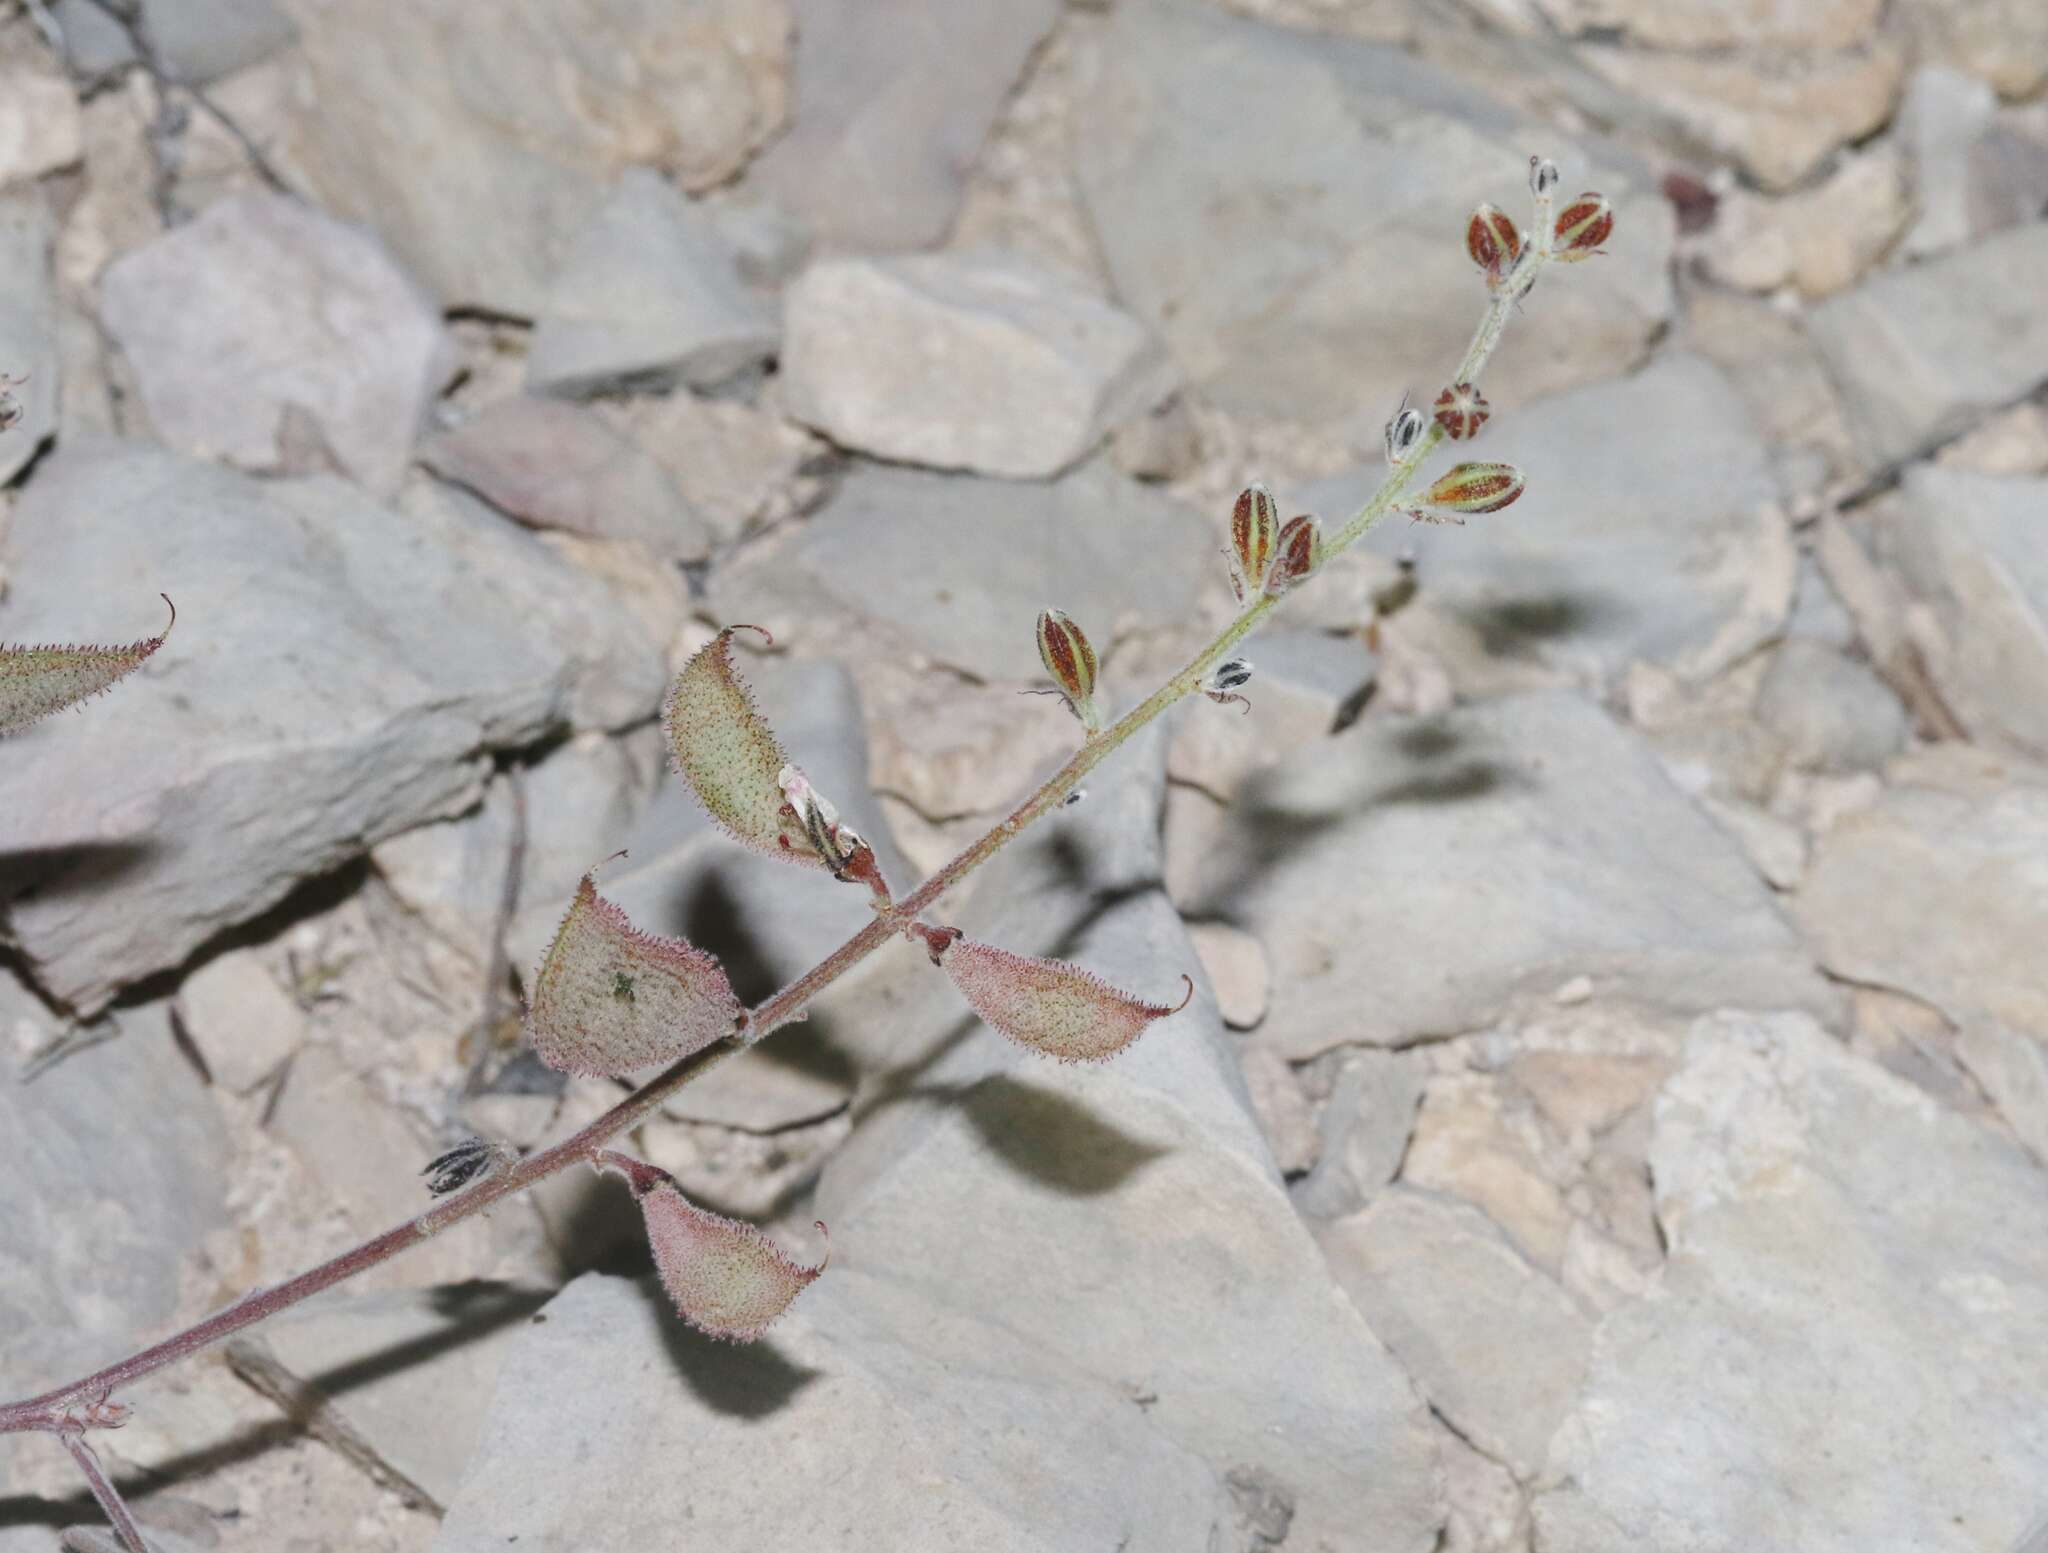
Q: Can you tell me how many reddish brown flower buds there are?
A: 7